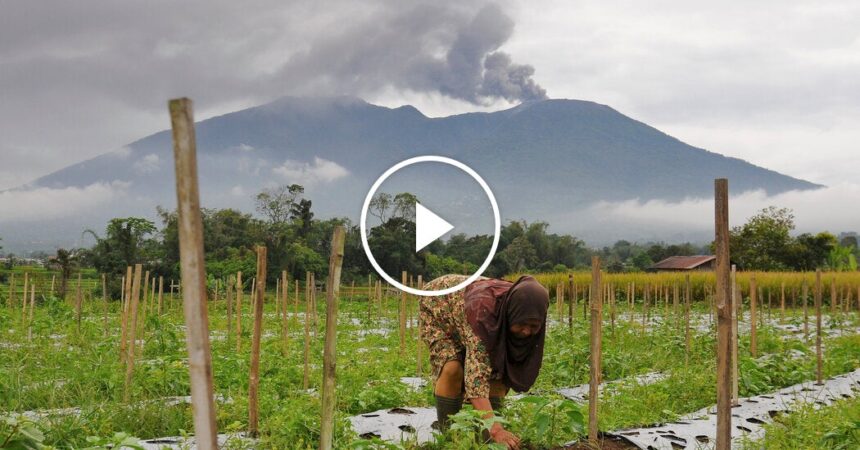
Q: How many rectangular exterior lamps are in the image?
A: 0